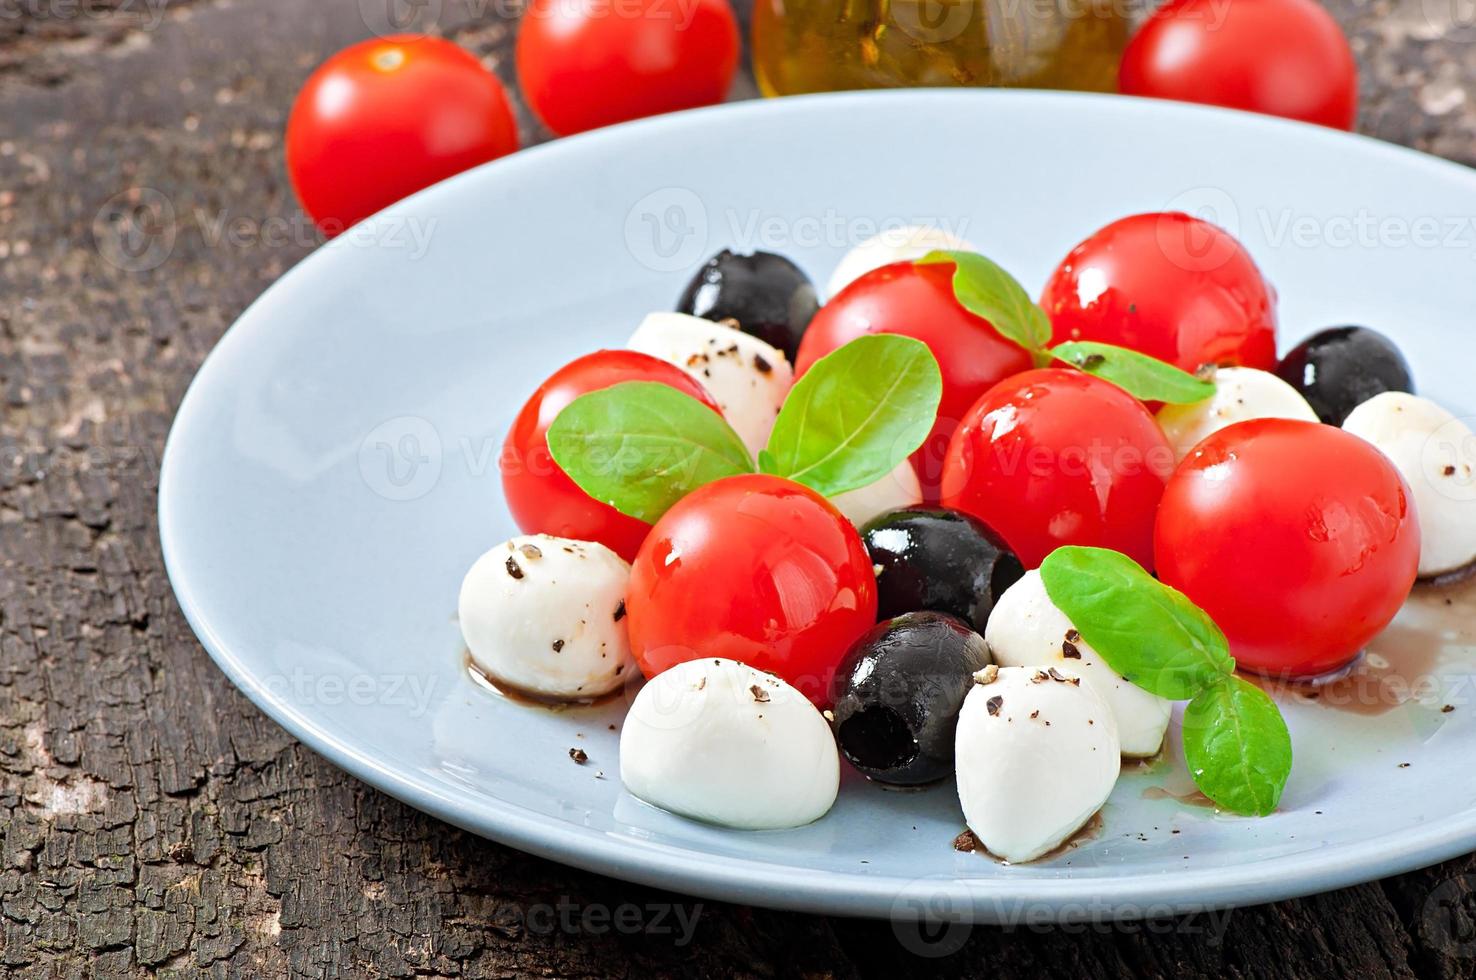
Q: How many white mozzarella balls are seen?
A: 9